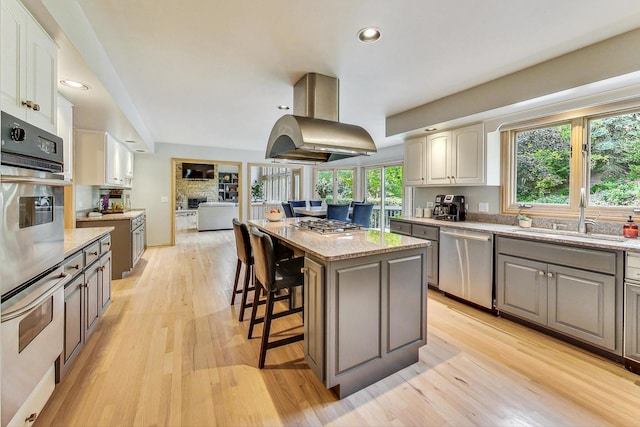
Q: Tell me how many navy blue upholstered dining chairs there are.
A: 6